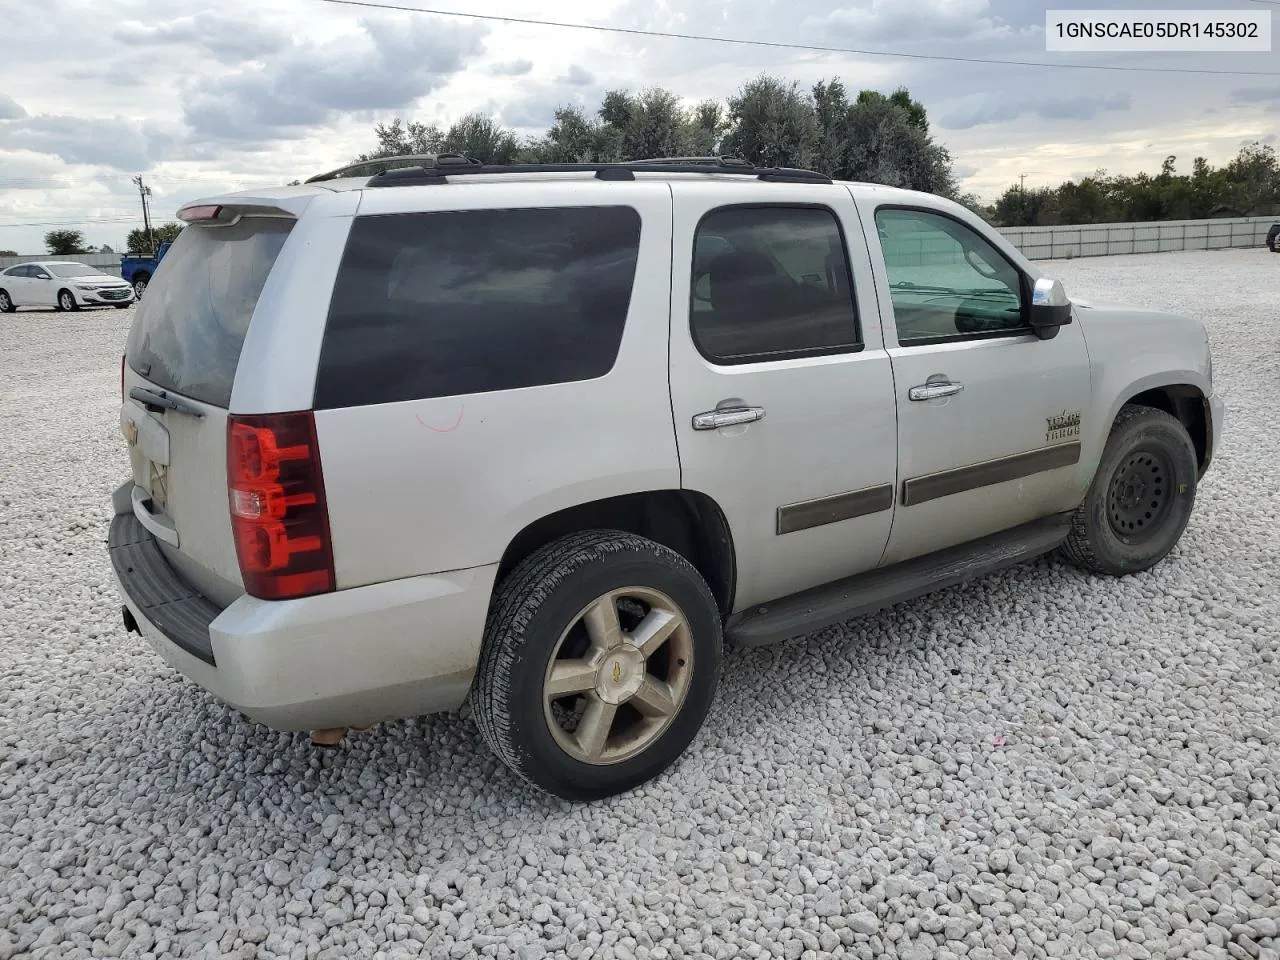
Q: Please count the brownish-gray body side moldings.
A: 2